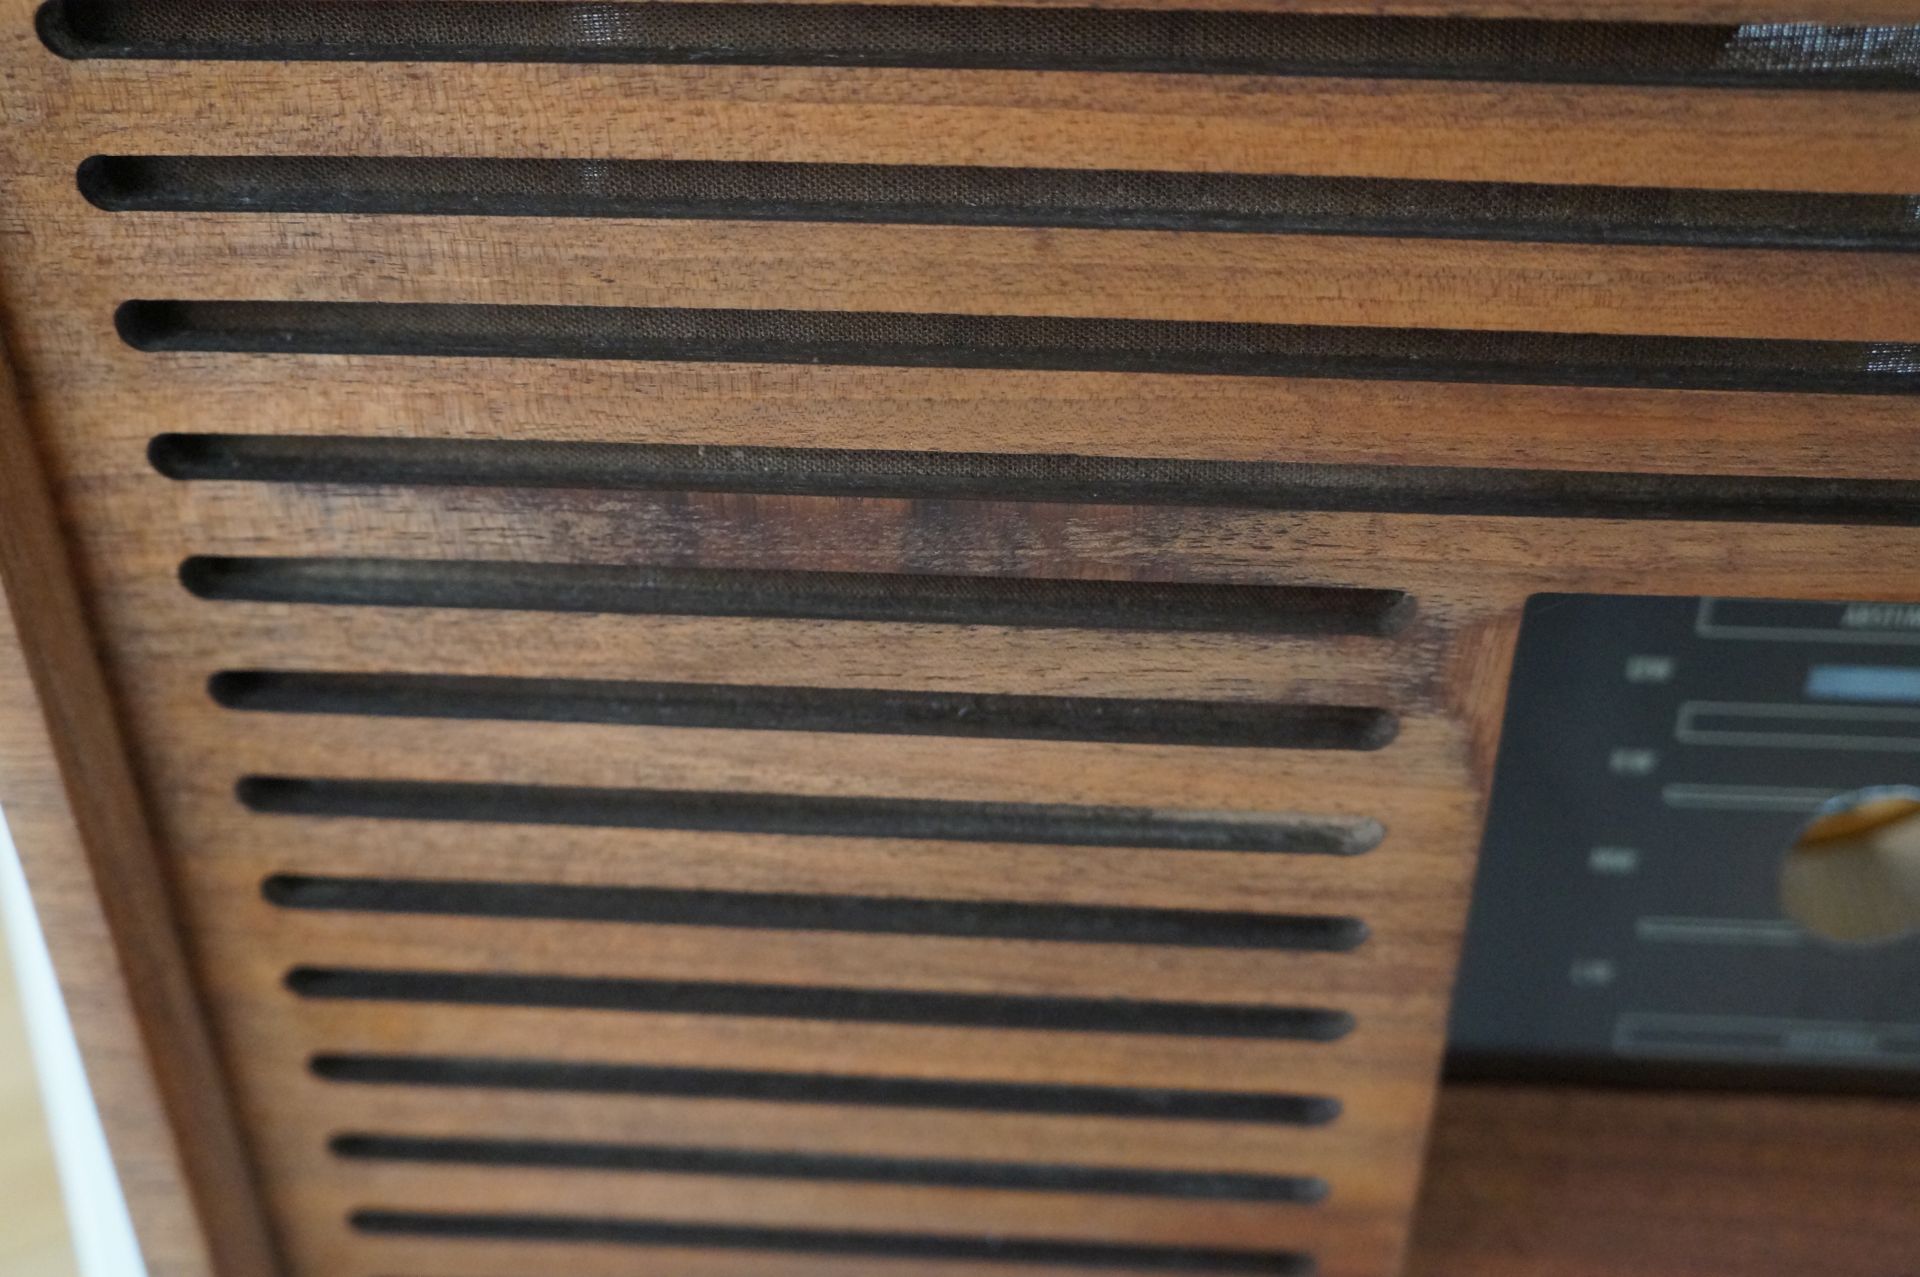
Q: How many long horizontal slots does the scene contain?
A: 12